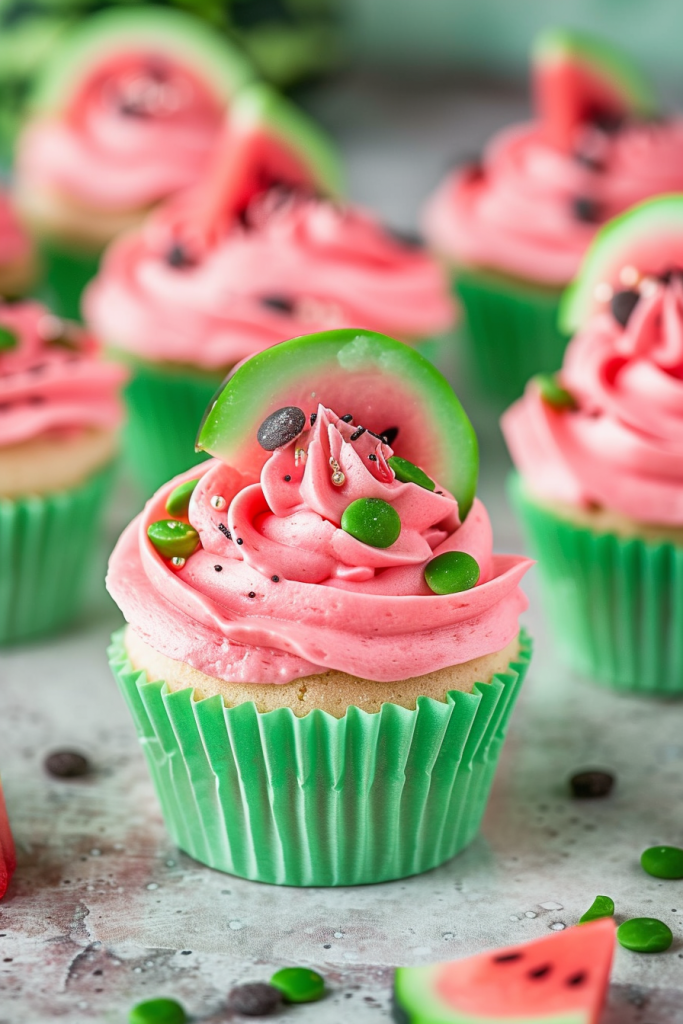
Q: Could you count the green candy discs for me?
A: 12